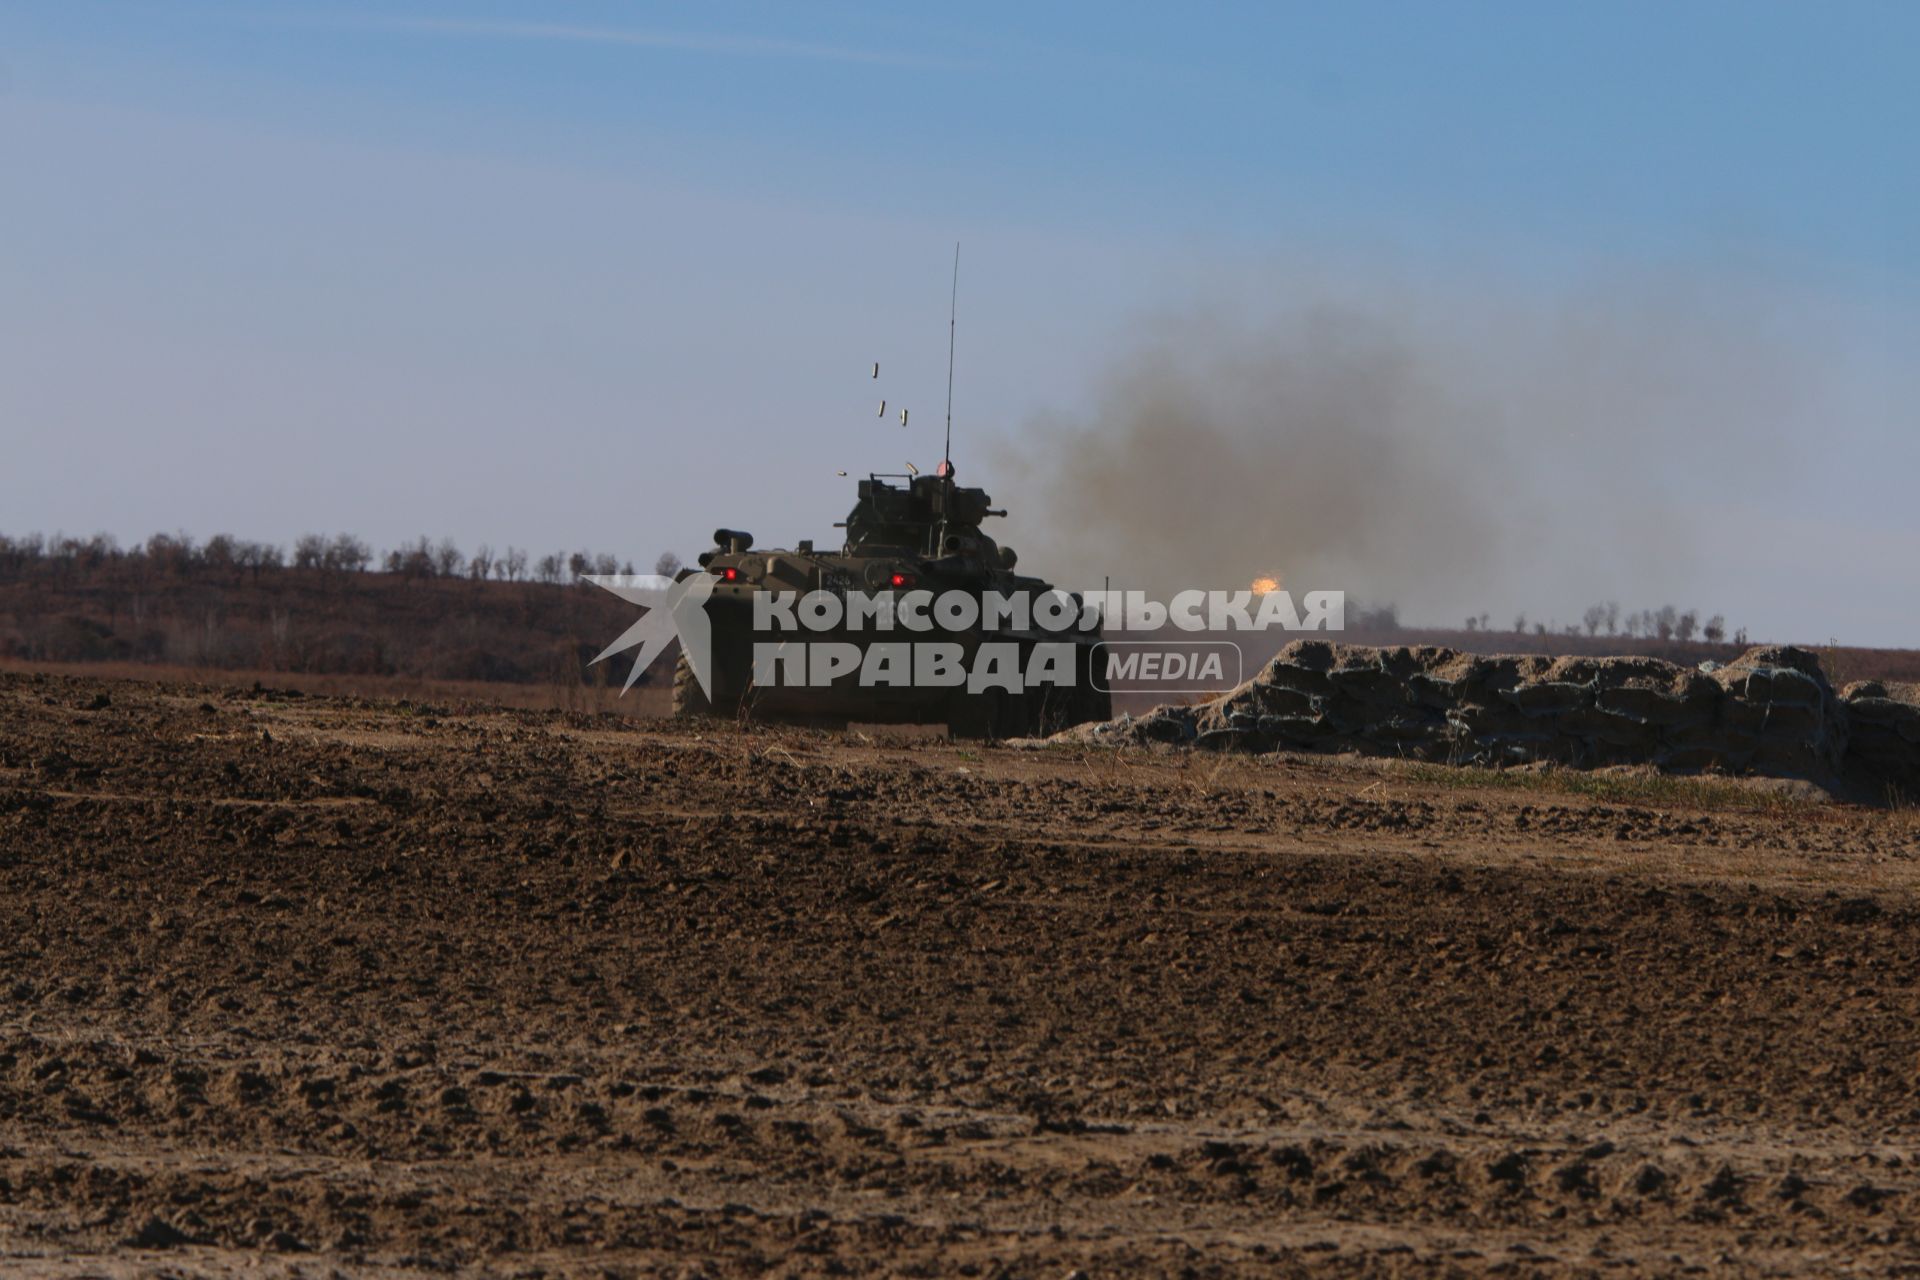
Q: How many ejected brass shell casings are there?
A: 5